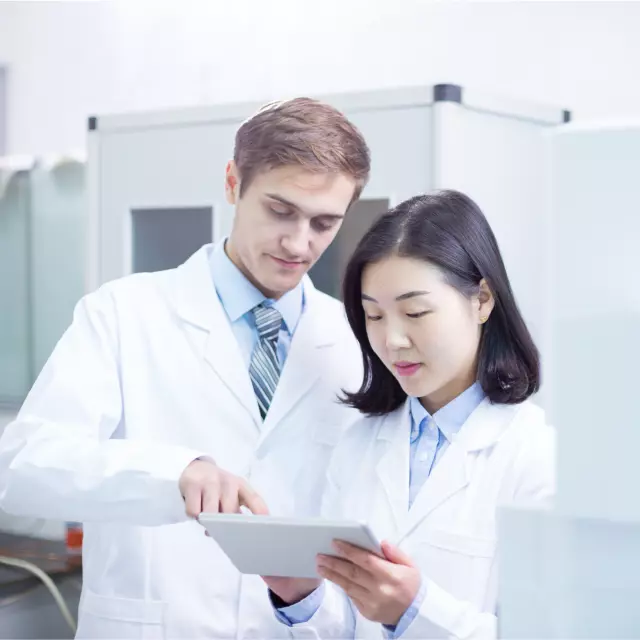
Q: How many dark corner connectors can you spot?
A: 3